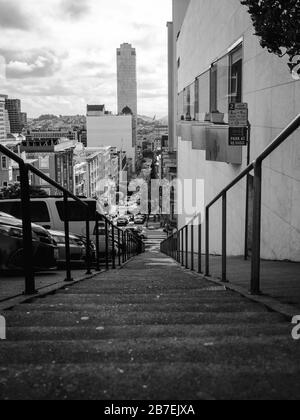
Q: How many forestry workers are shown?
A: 0